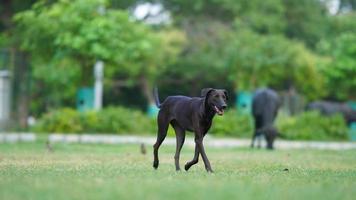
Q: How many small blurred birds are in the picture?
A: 2